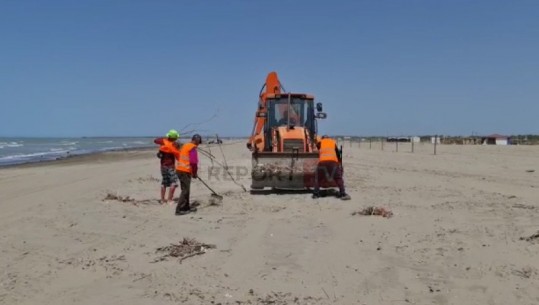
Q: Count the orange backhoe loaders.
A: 1